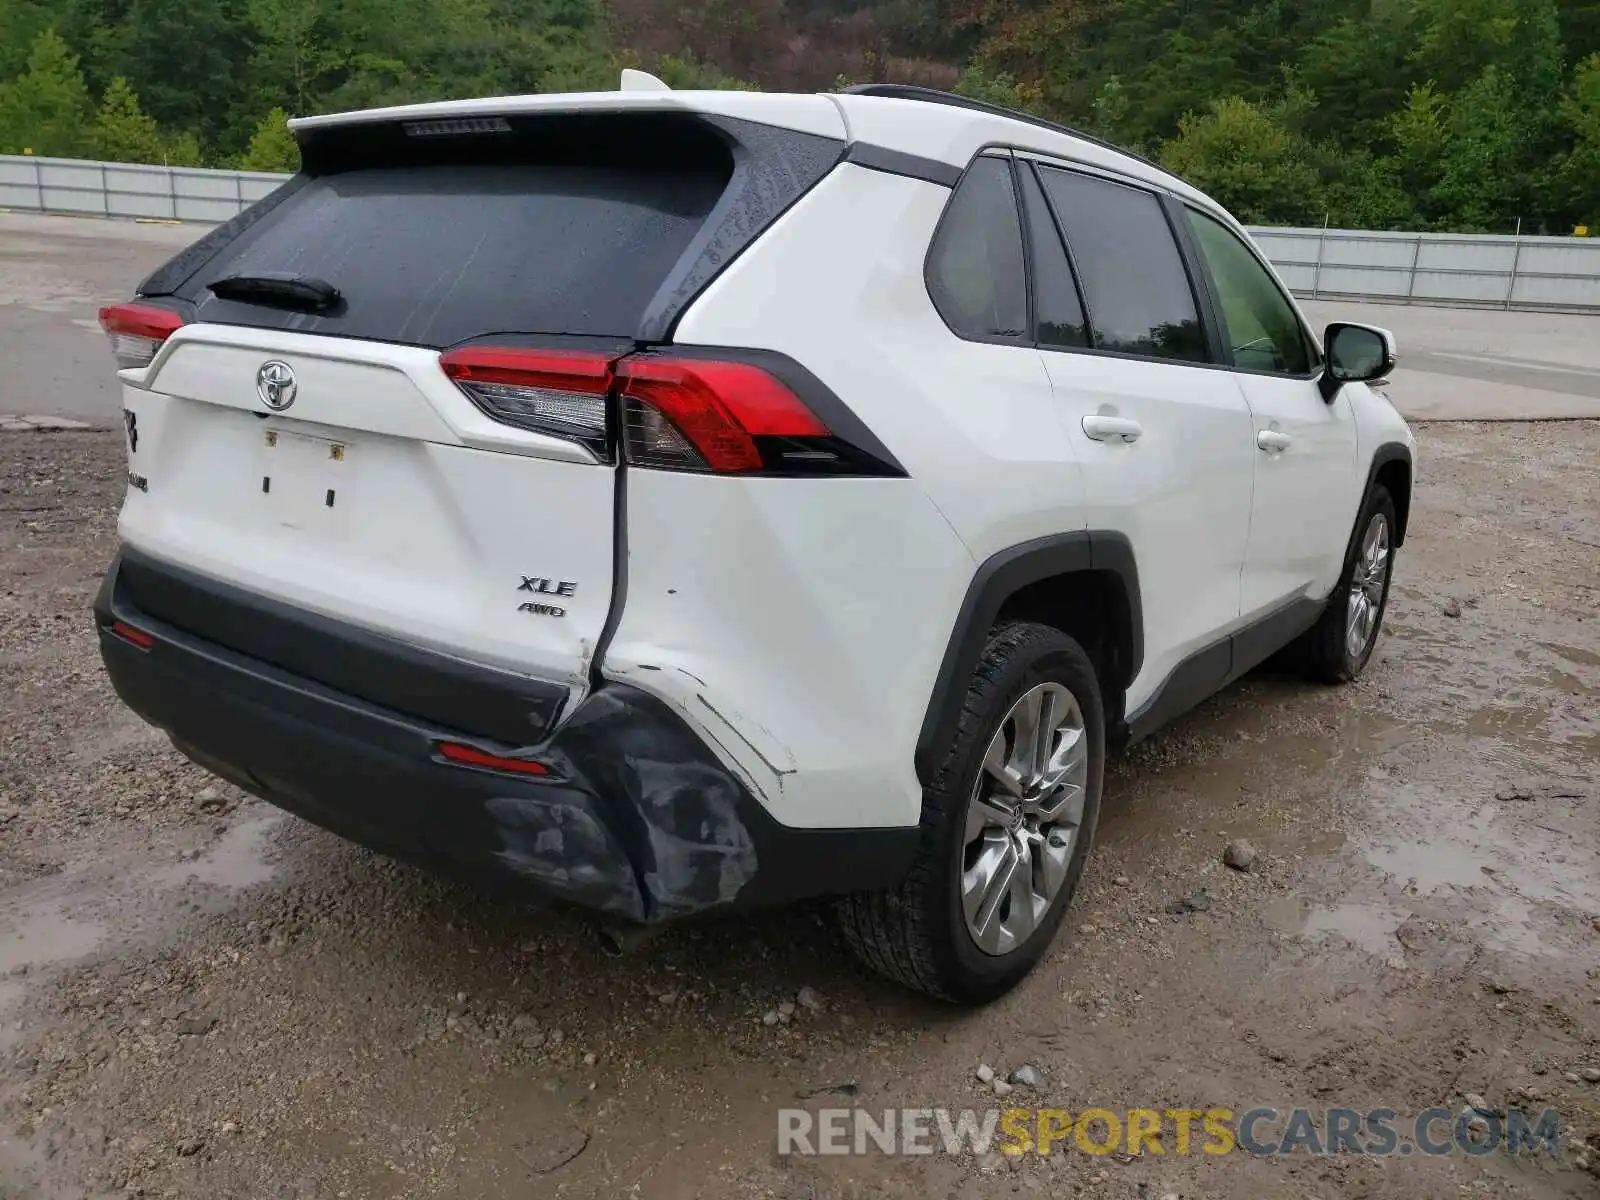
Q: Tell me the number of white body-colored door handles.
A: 2